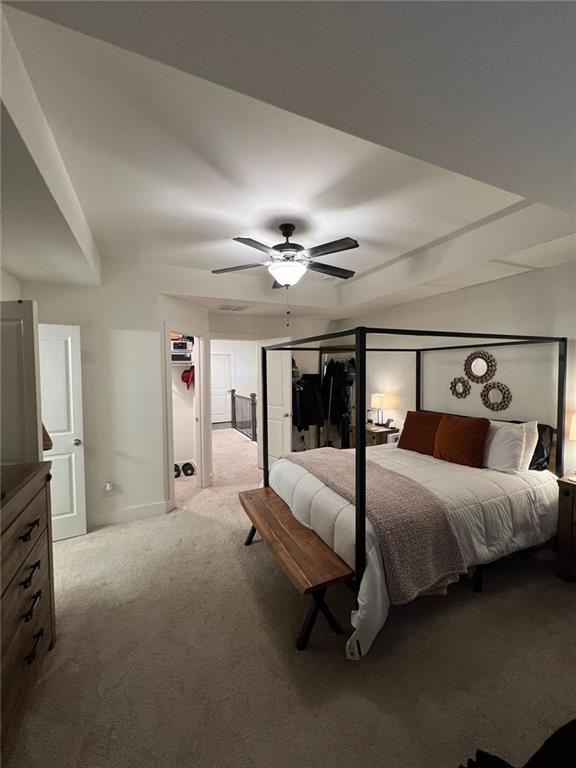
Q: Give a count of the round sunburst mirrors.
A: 3